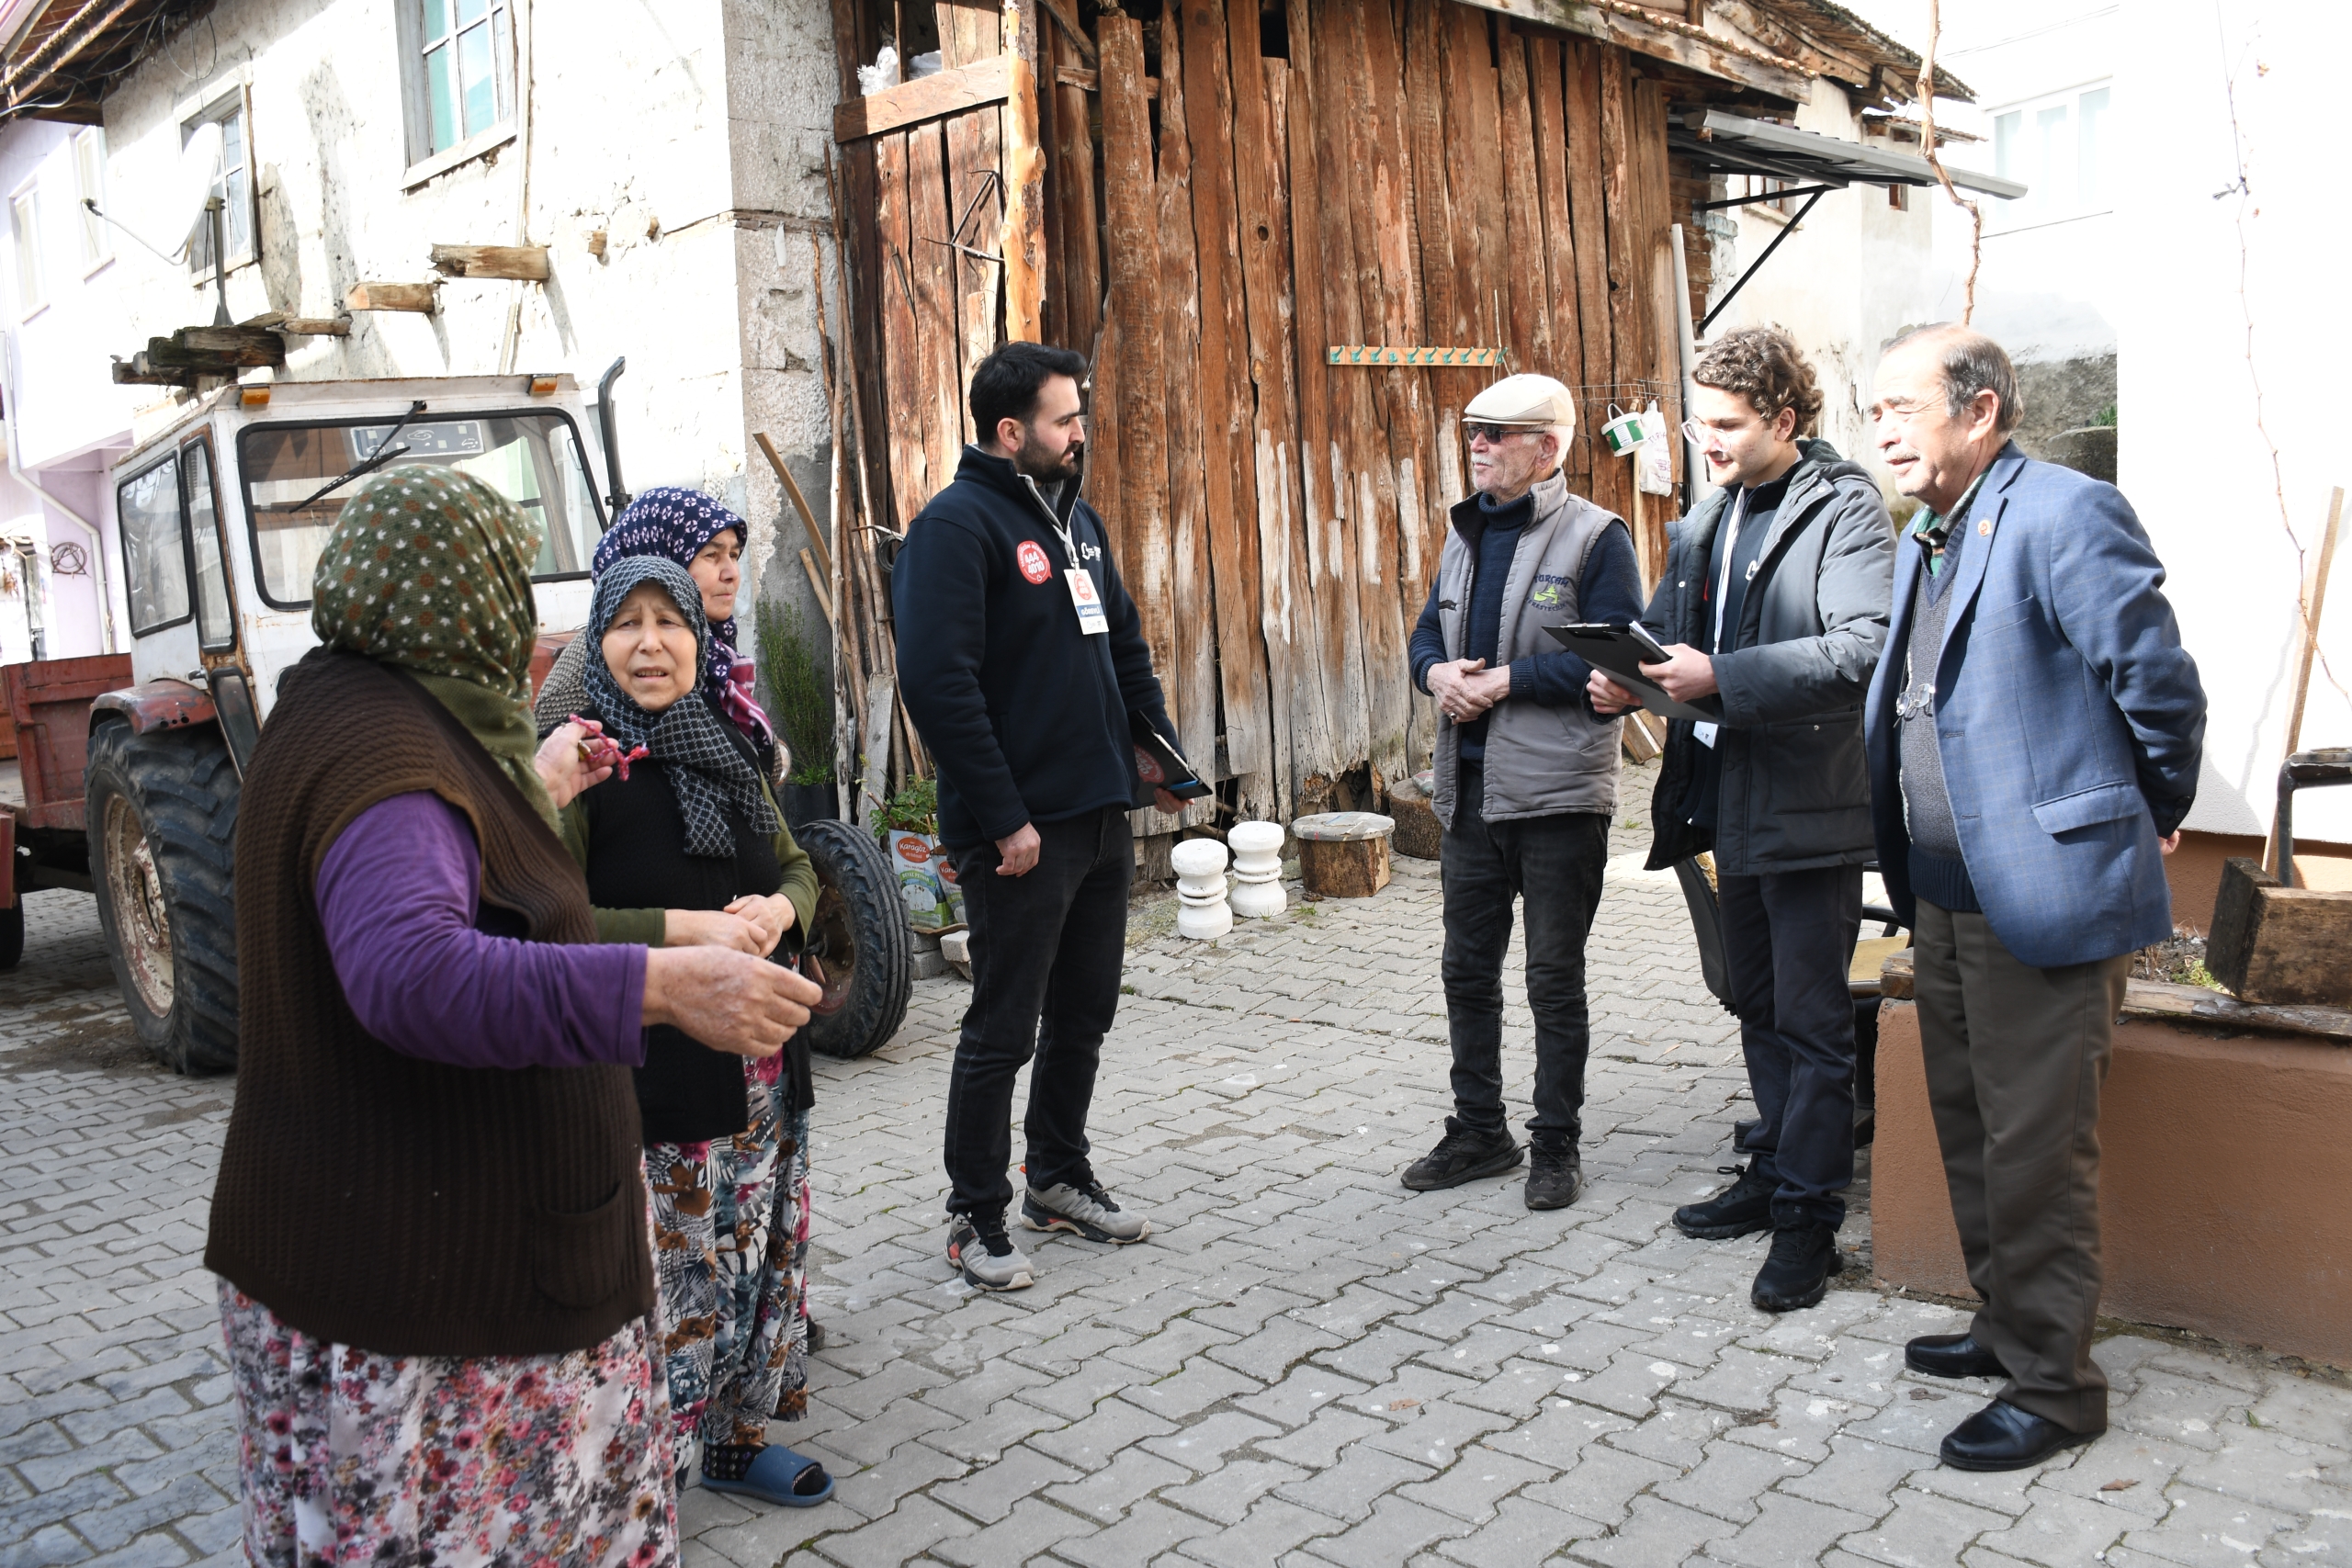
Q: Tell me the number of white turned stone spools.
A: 2